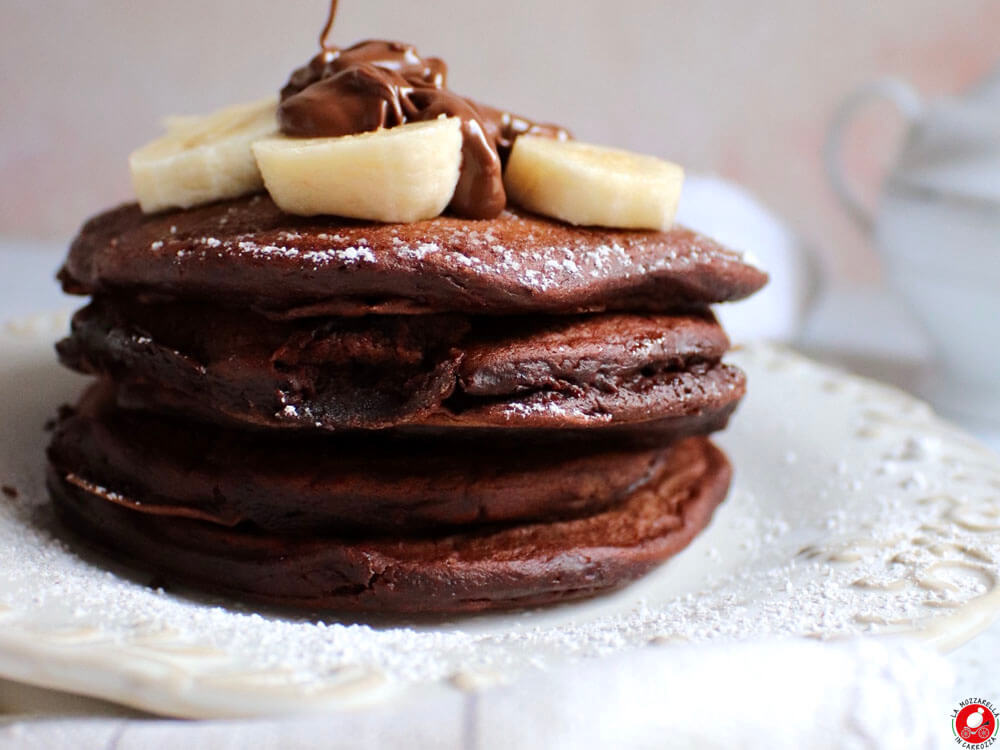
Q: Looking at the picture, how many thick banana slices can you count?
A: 3